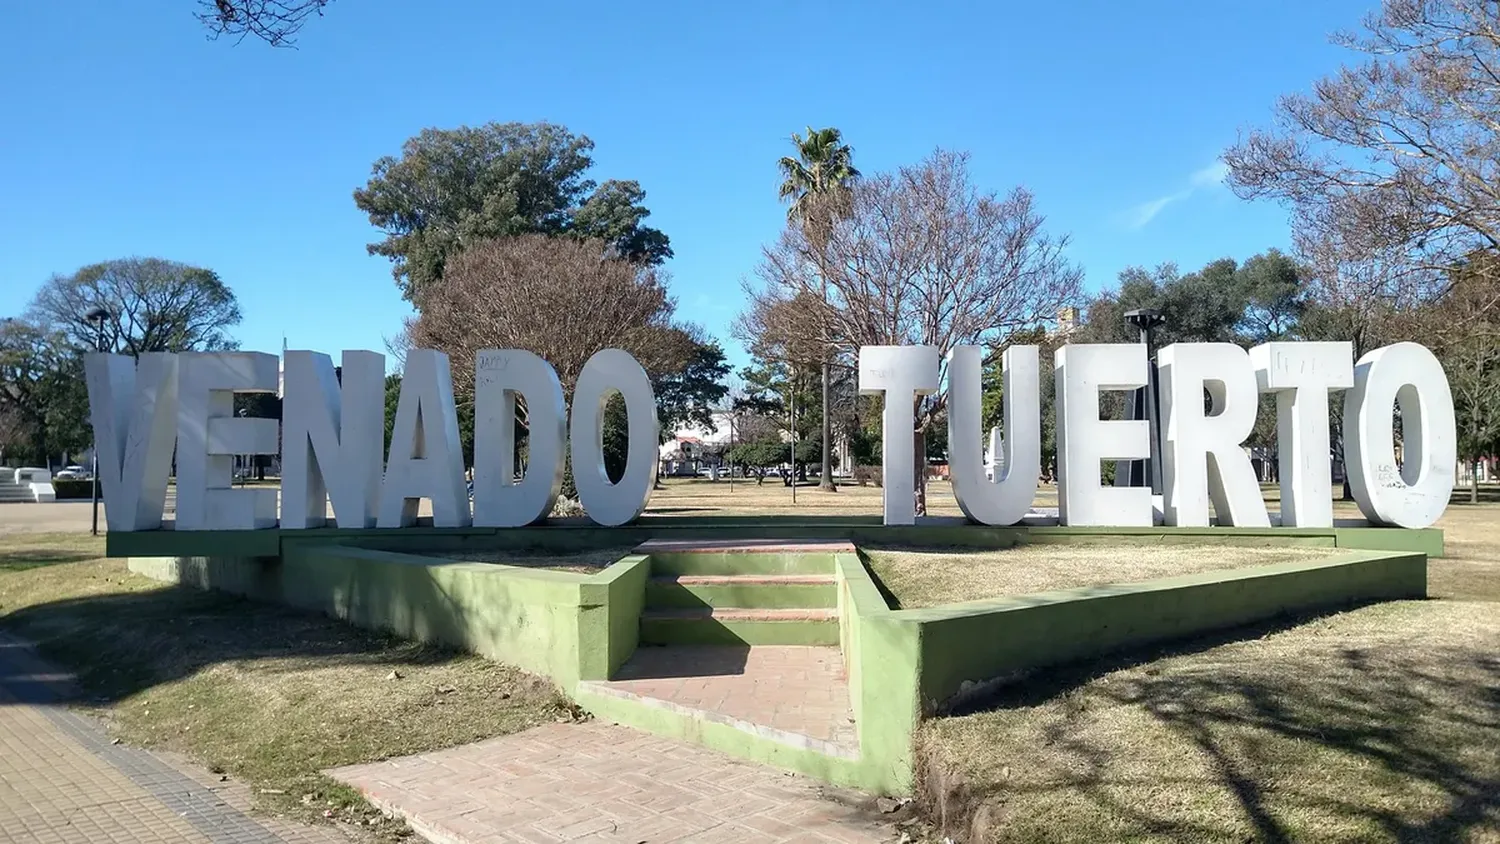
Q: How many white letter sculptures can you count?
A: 12